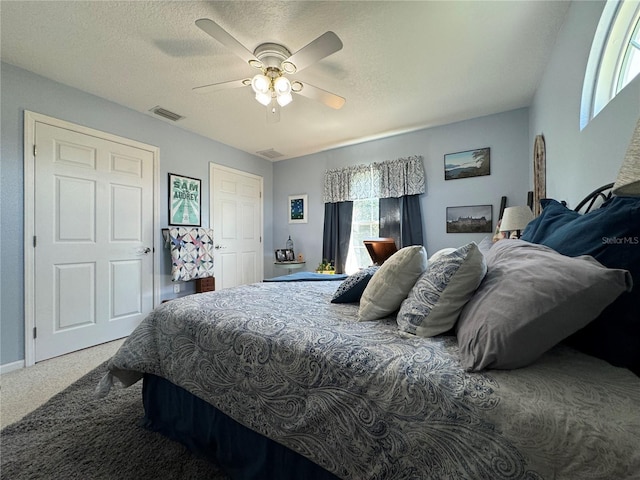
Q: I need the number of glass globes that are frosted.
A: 4